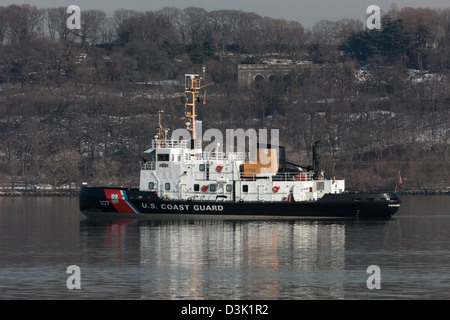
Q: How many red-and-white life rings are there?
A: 3